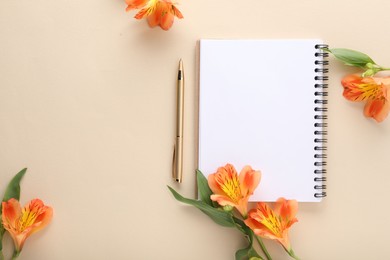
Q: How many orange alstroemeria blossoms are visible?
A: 5